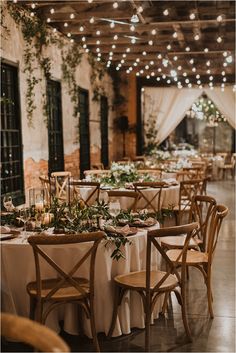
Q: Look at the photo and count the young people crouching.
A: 0